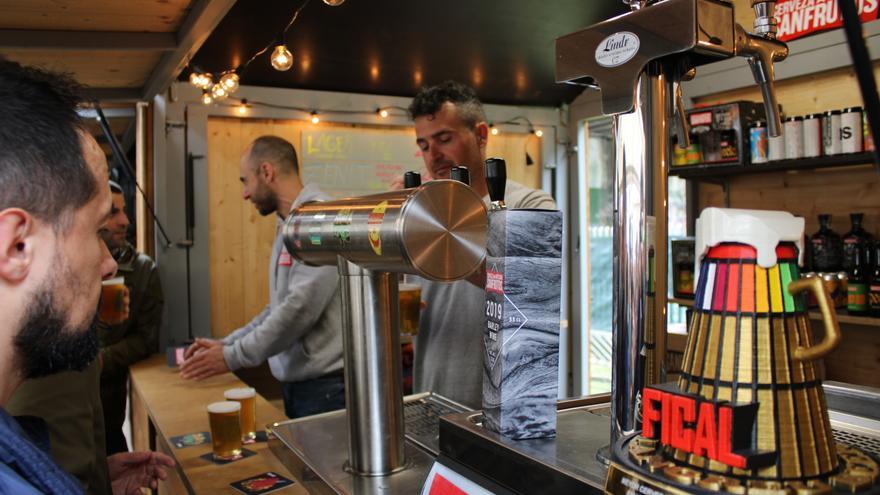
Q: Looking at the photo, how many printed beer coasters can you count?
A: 4